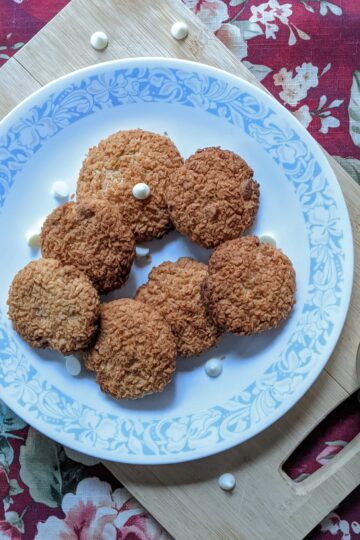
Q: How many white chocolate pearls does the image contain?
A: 10